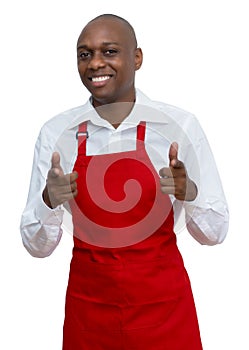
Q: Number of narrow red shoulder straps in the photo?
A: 2